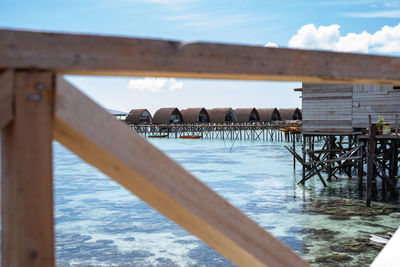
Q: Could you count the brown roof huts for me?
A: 7